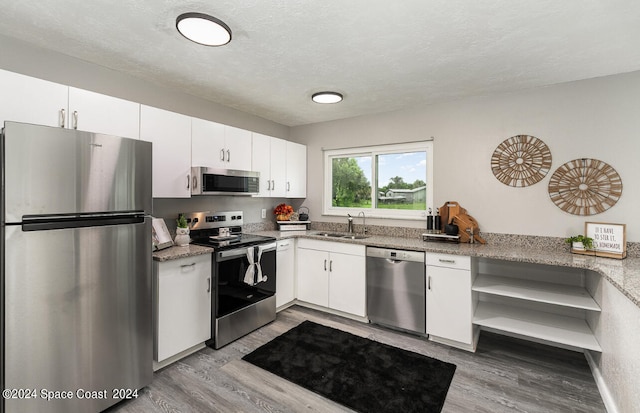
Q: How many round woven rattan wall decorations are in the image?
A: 2